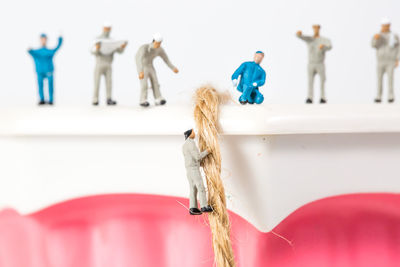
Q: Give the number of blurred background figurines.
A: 6